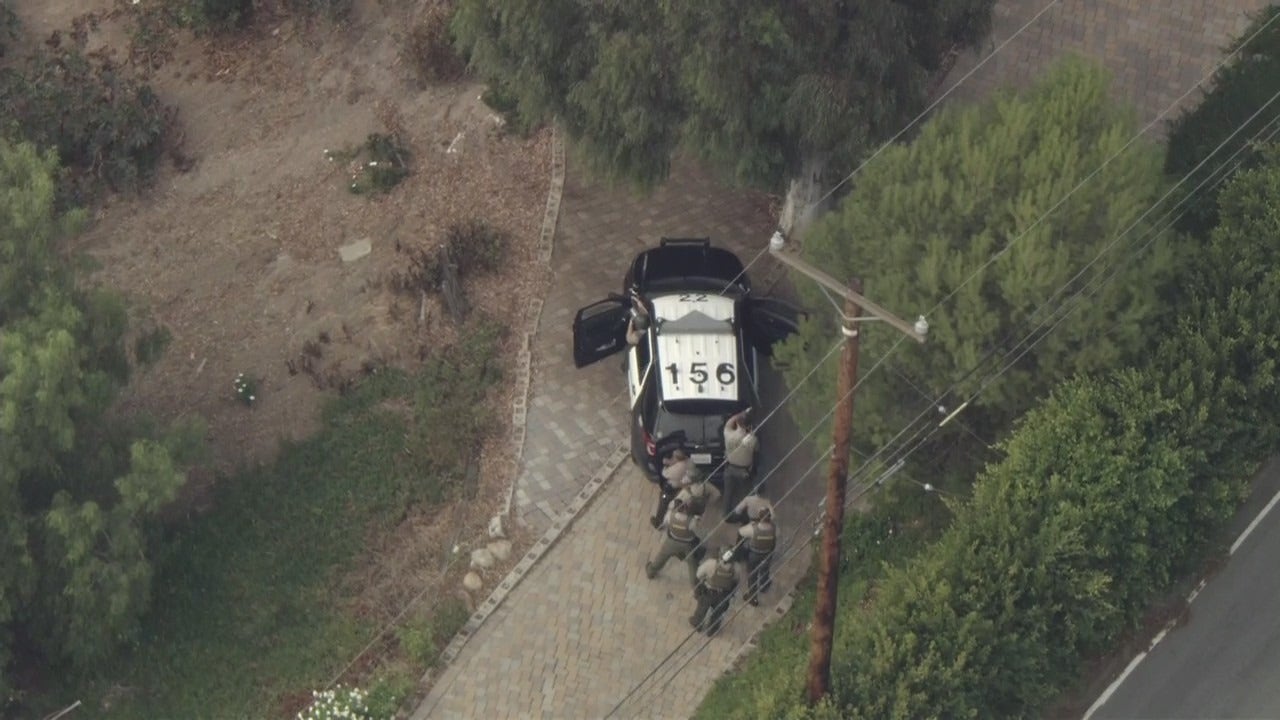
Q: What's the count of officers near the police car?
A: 8